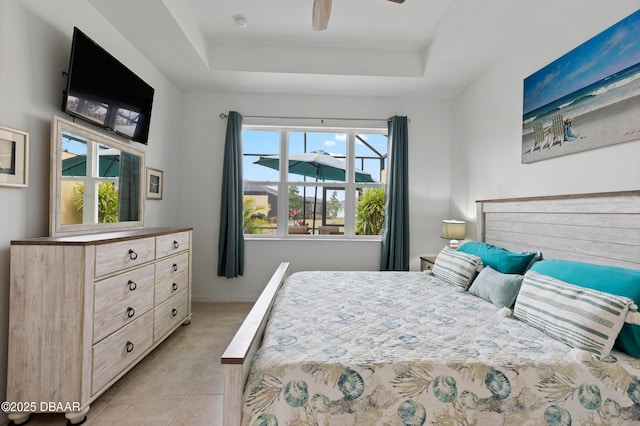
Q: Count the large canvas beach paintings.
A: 1